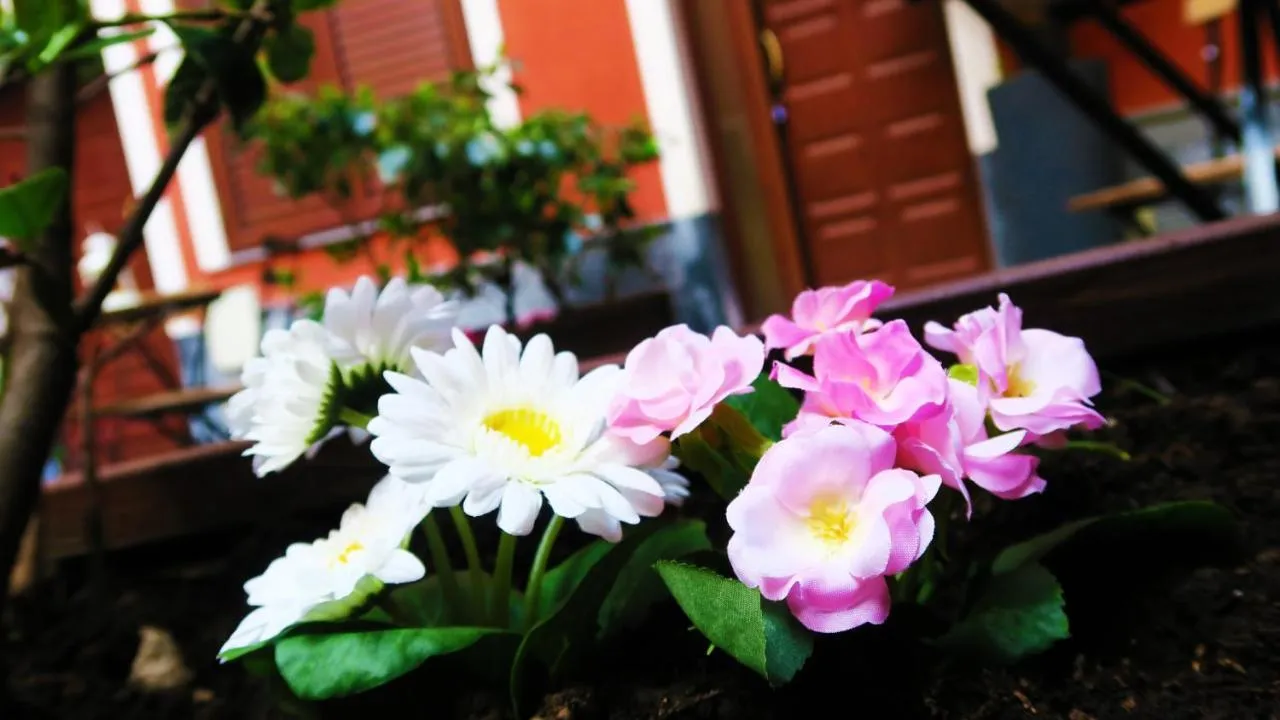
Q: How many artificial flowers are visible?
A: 10